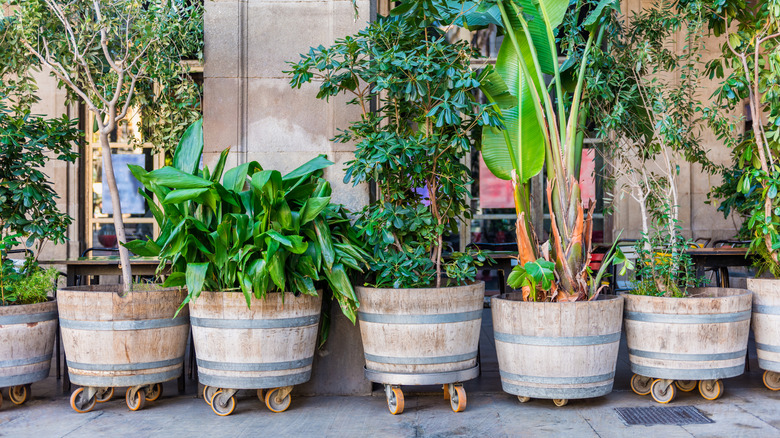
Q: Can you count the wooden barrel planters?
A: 7